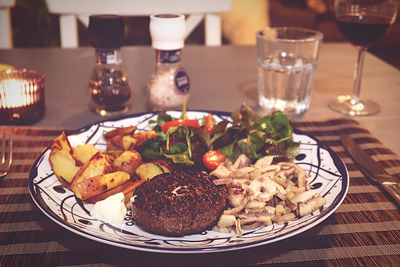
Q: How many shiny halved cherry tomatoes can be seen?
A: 1